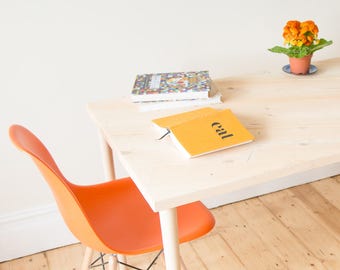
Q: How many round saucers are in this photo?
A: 1